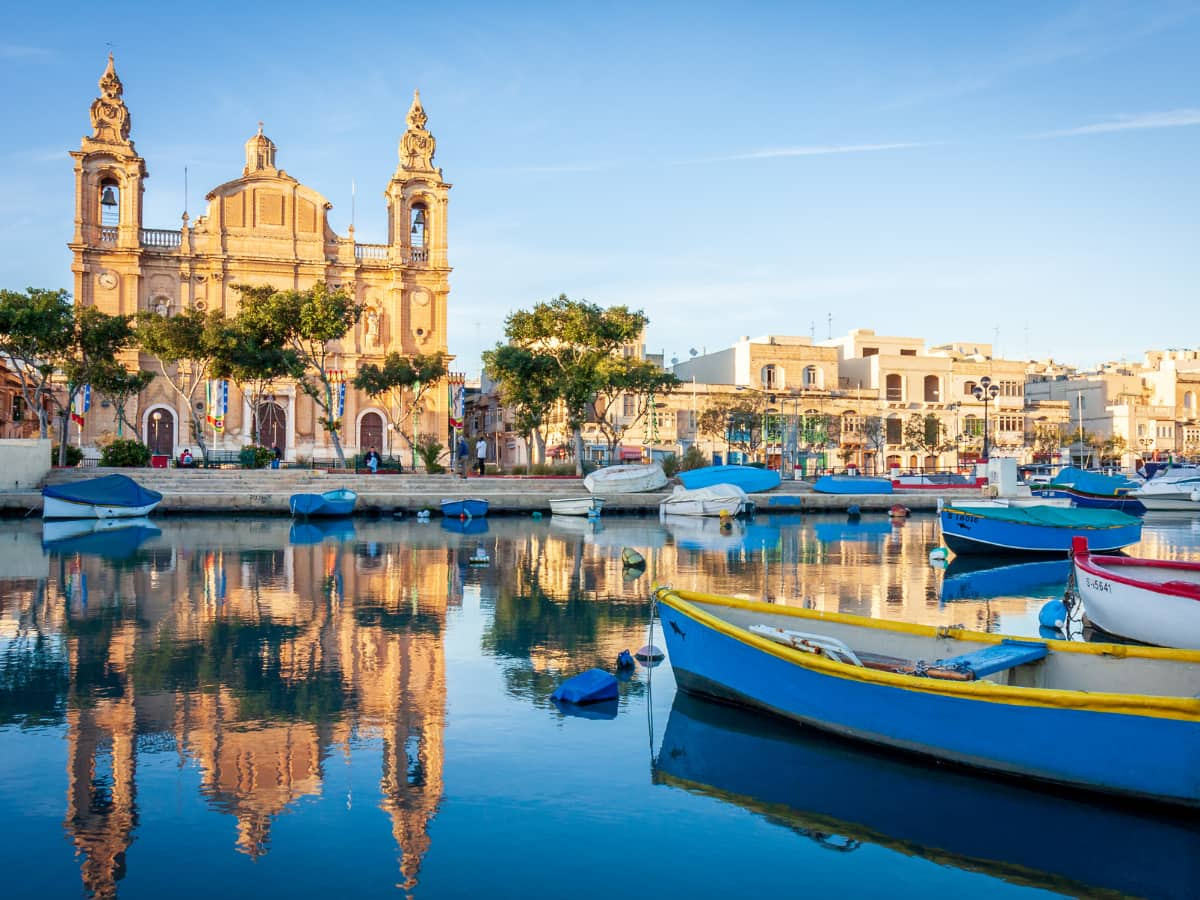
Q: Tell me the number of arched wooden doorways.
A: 3